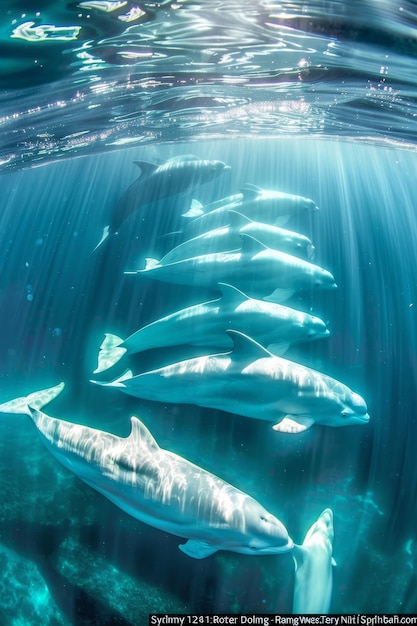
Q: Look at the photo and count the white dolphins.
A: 7